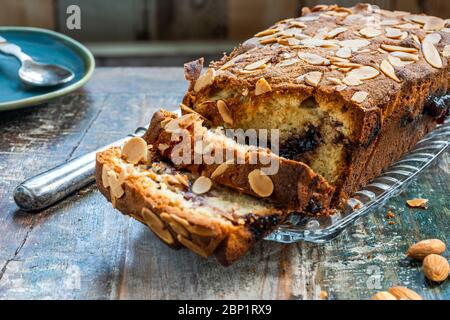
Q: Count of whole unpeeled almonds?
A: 4